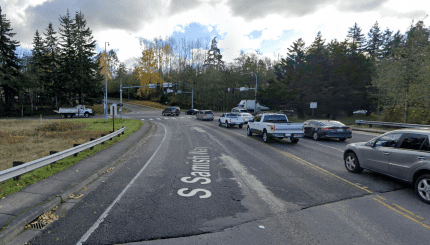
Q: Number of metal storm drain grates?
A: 1